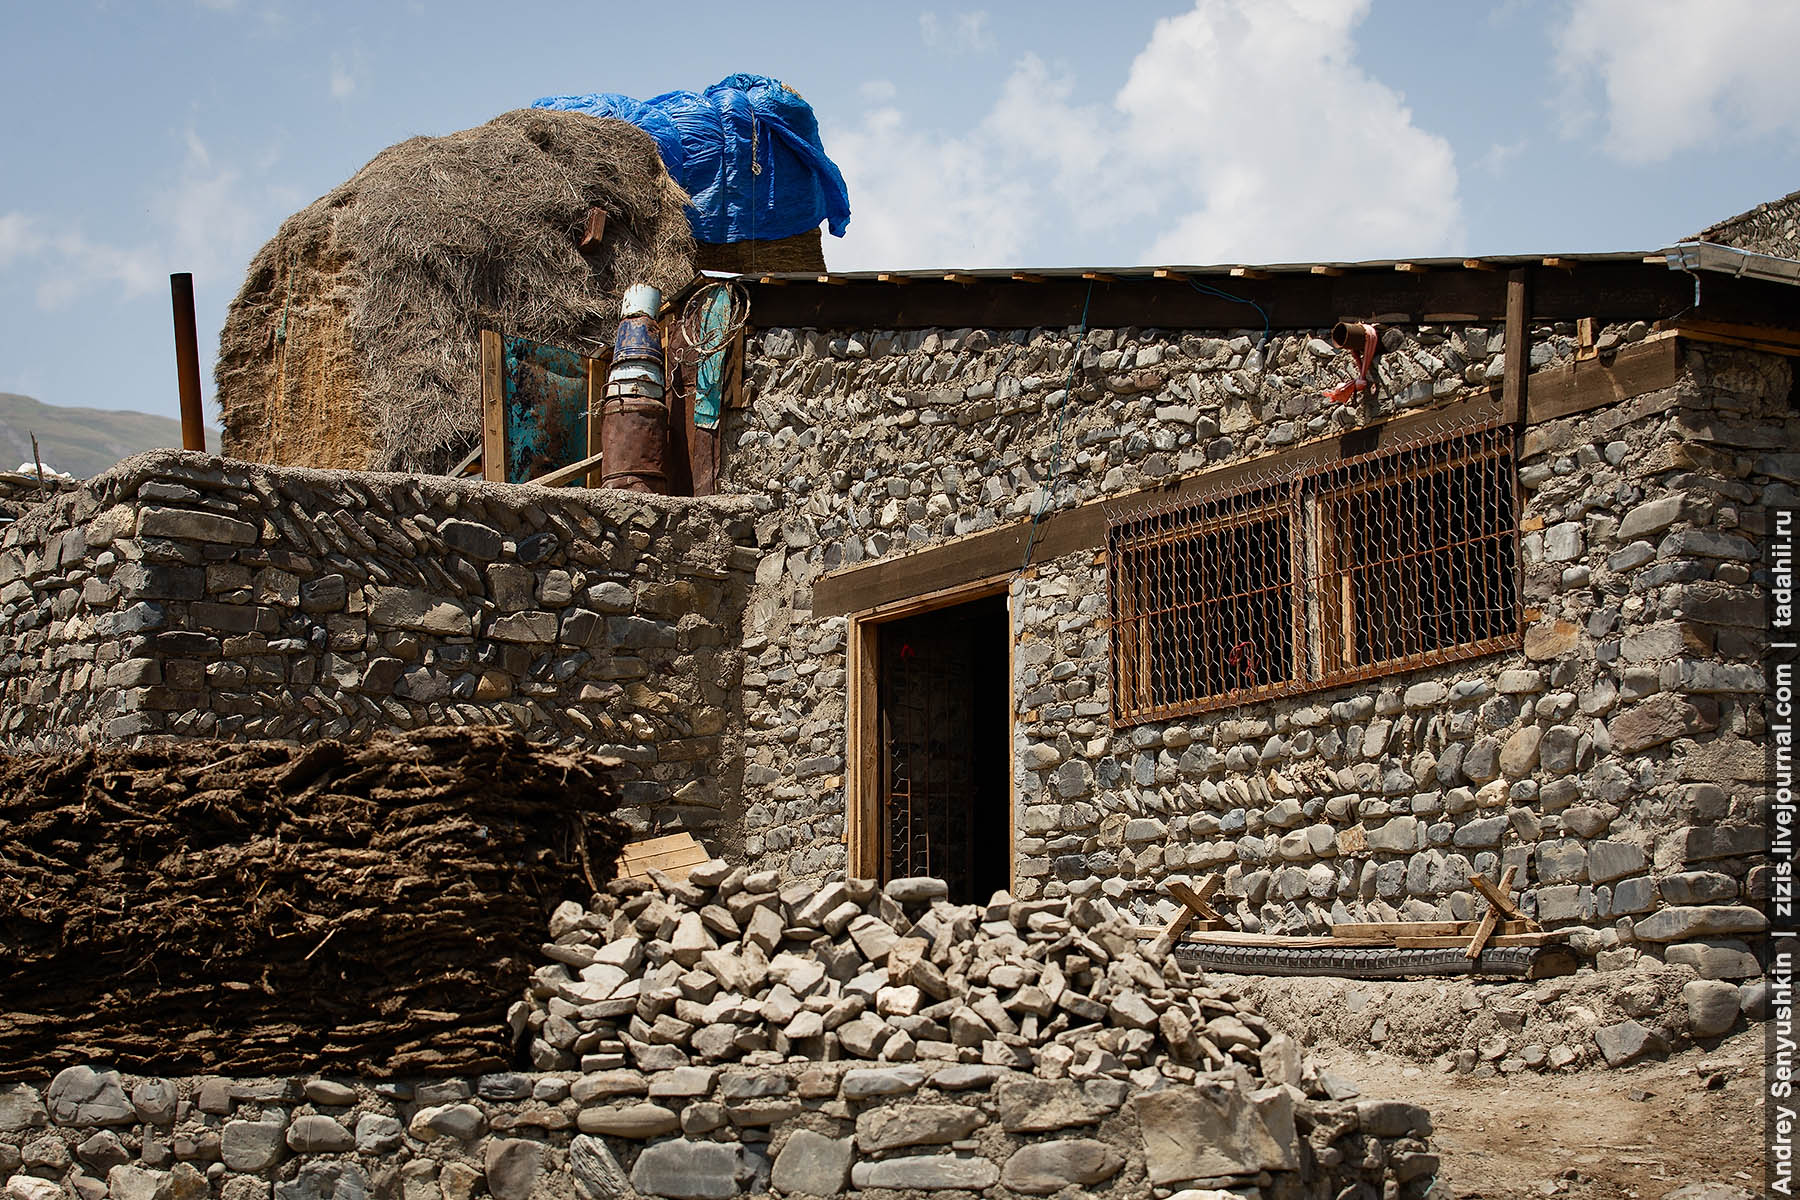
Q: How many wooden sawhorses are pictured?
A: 2